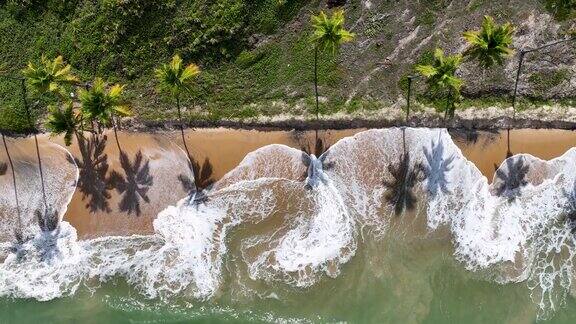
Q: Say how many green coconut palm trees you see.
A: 7